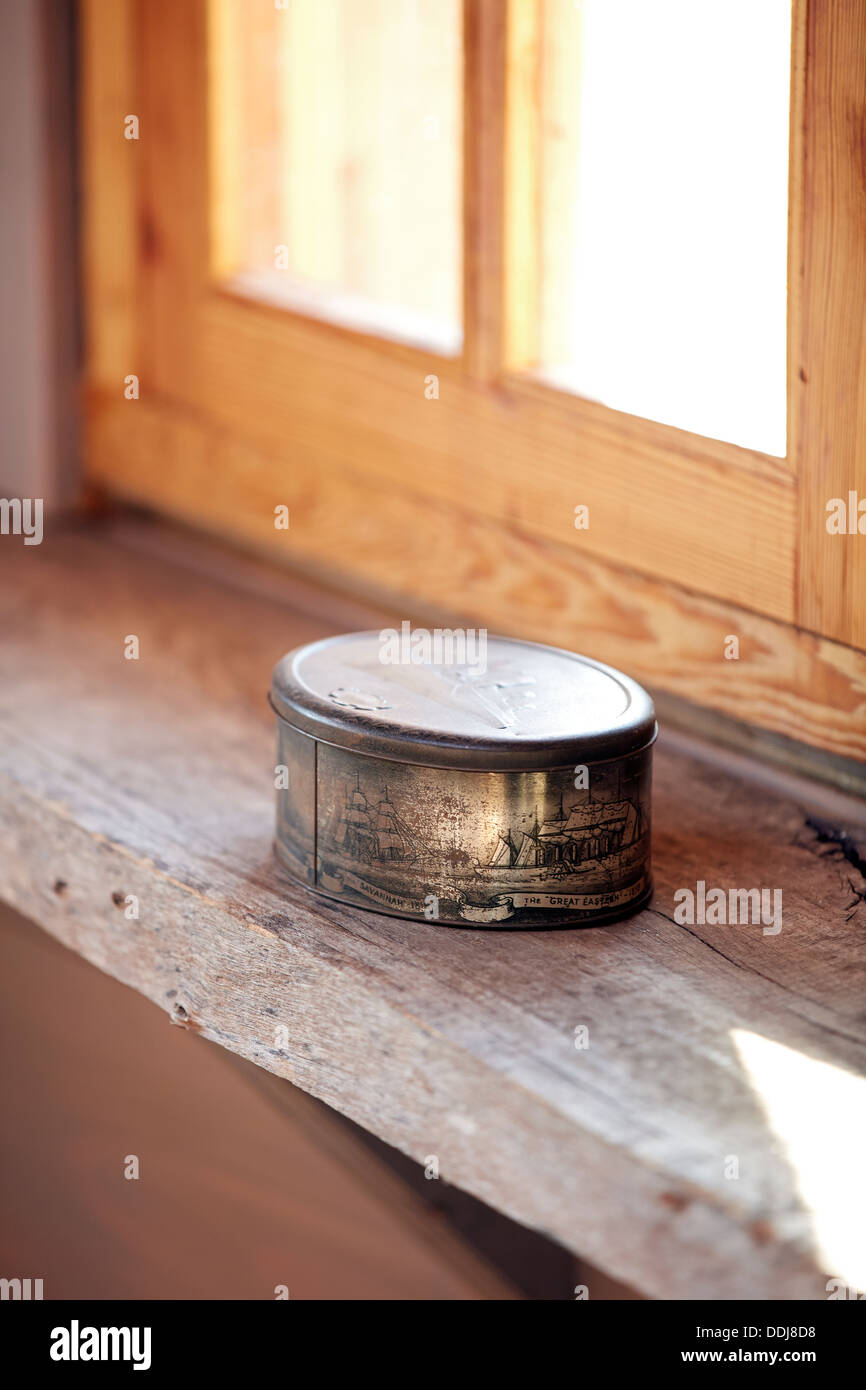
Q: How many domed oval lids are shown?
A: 1